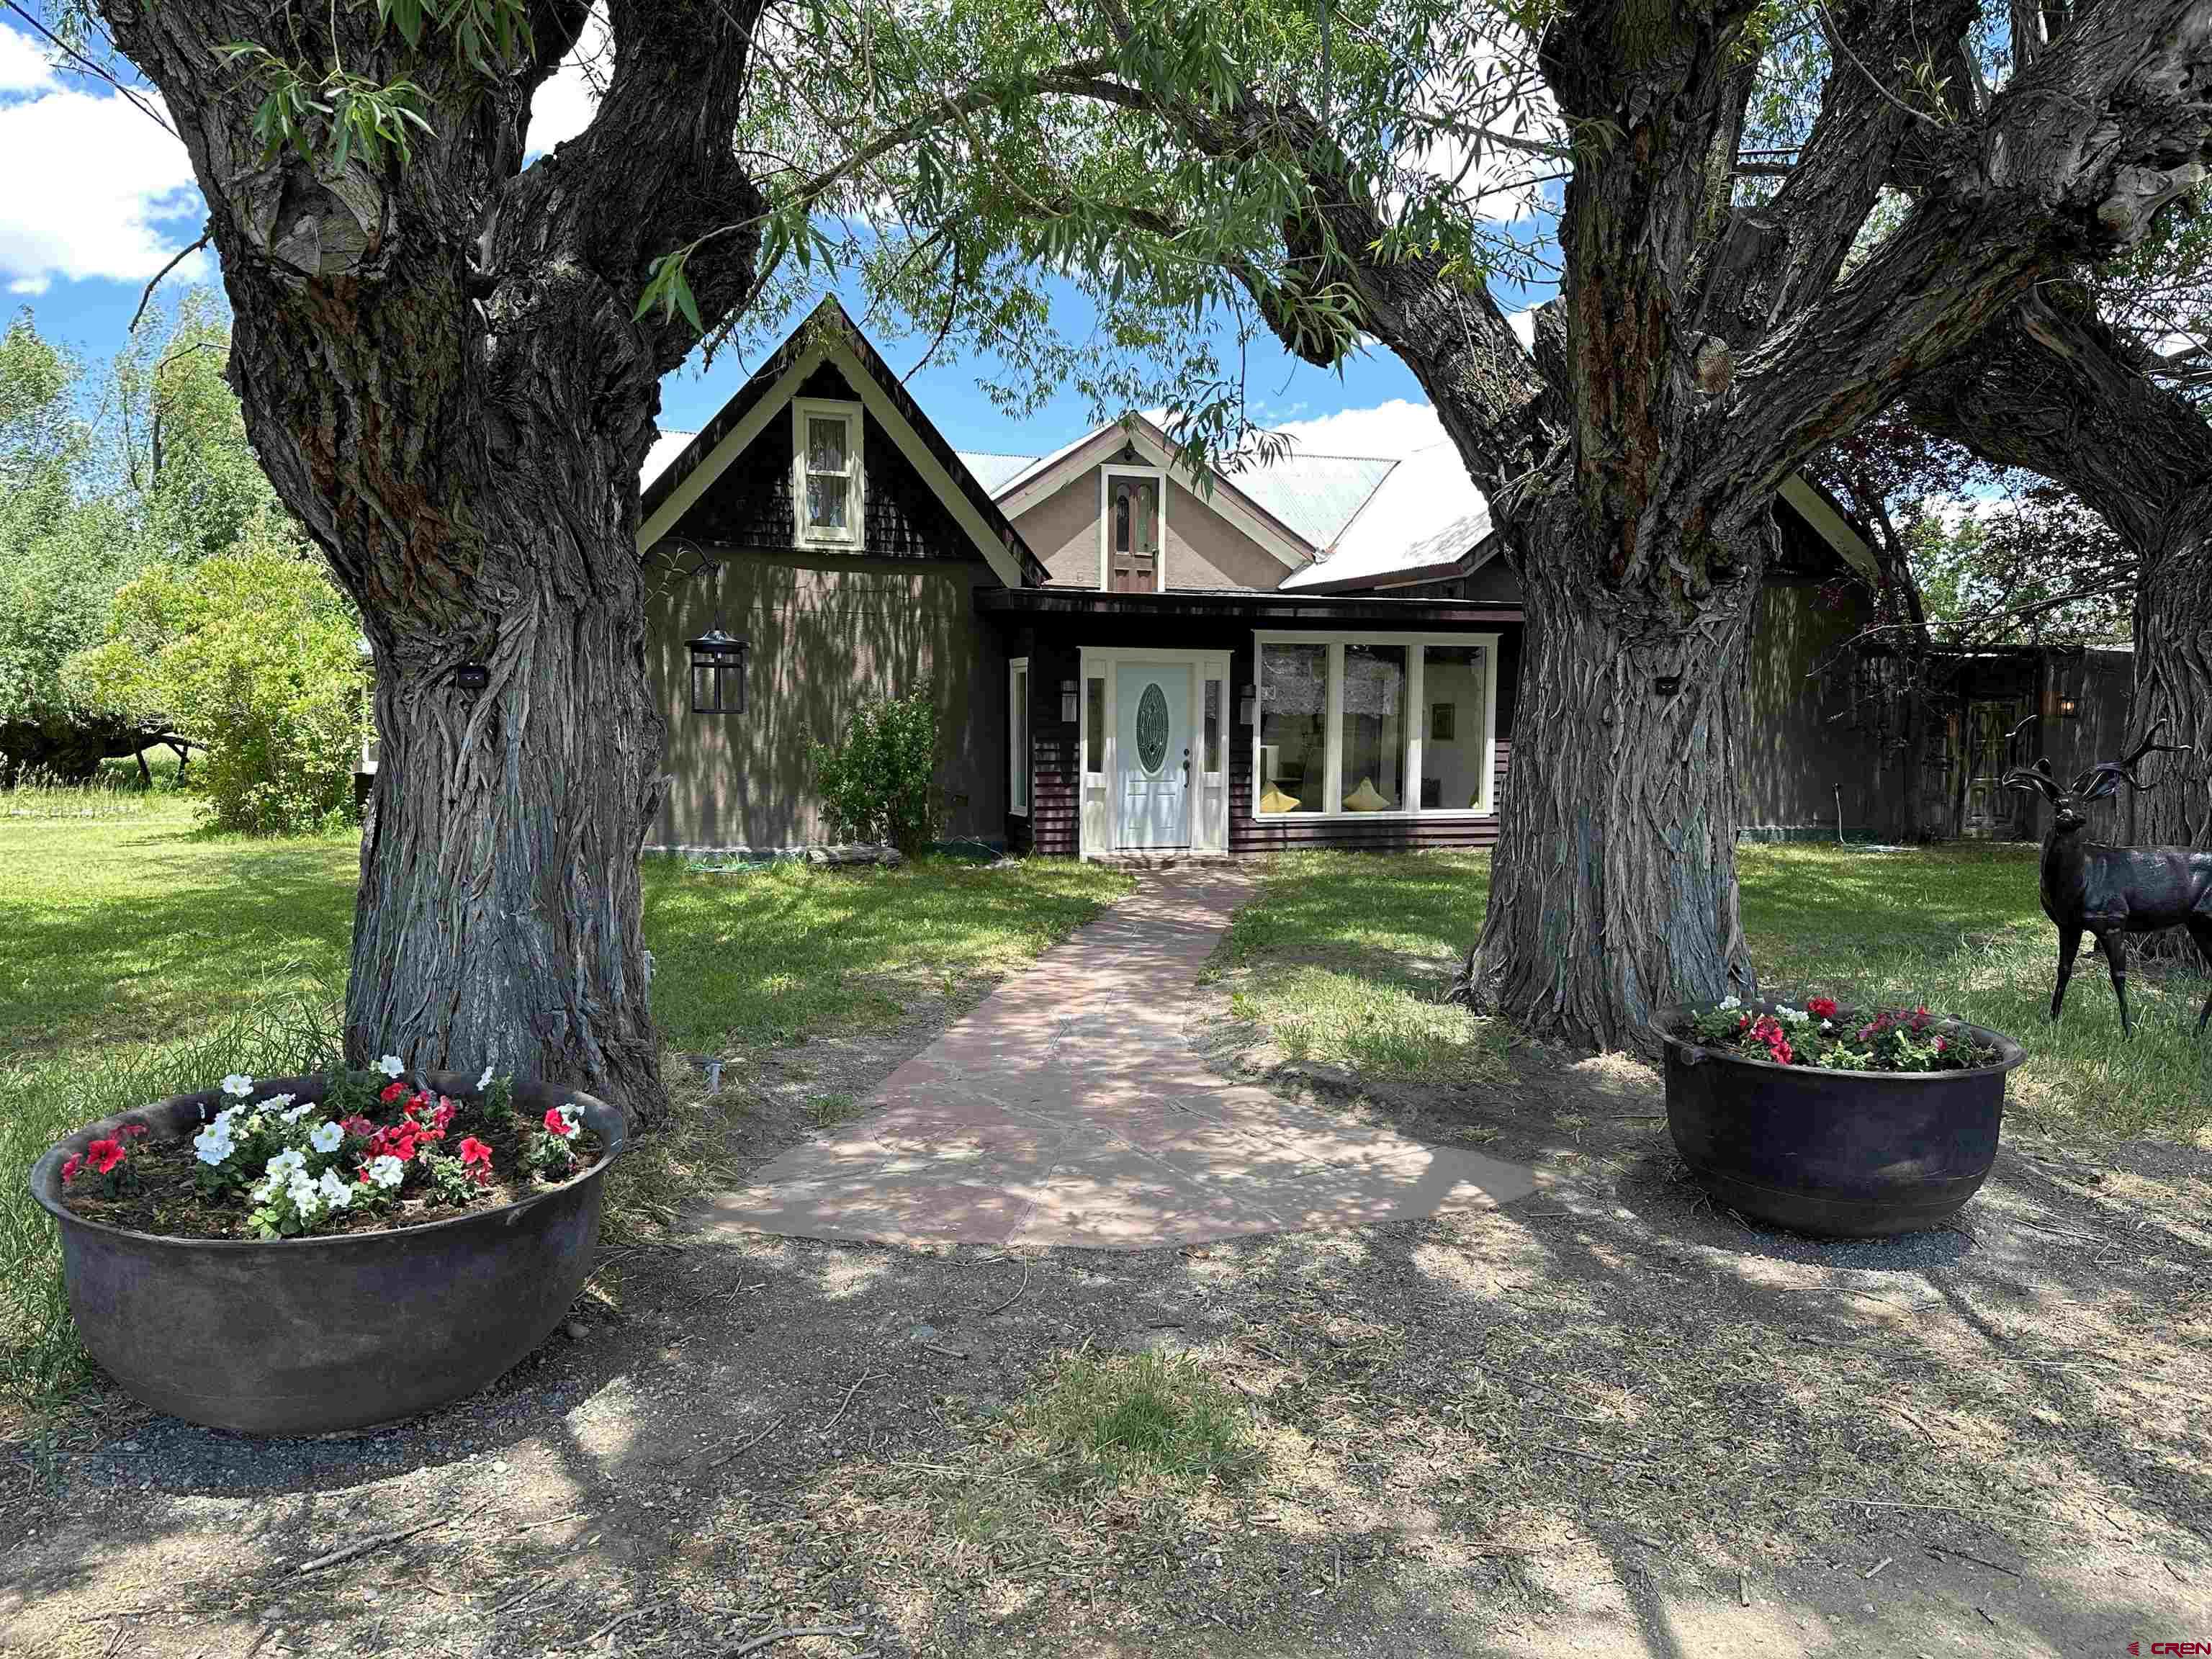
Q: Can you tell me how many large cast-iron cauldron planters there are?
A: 2